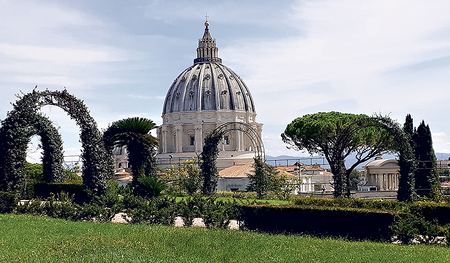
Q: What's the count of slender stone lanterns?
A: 1